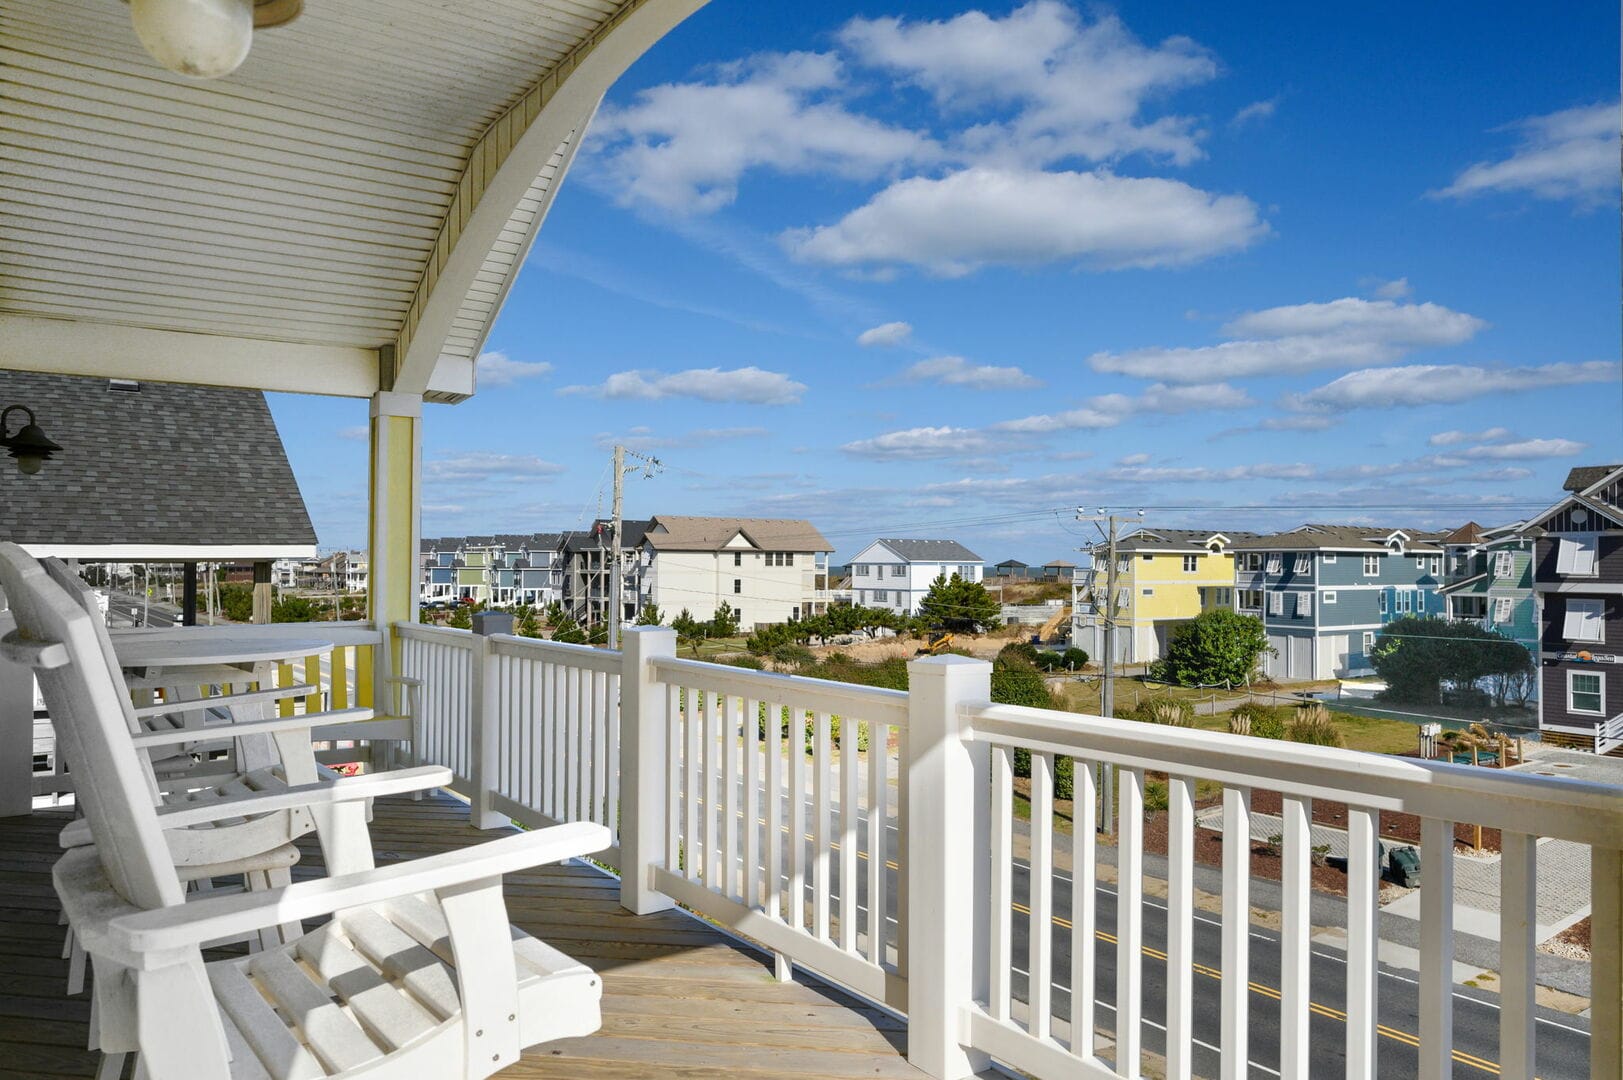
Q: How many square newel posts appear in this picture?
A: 3